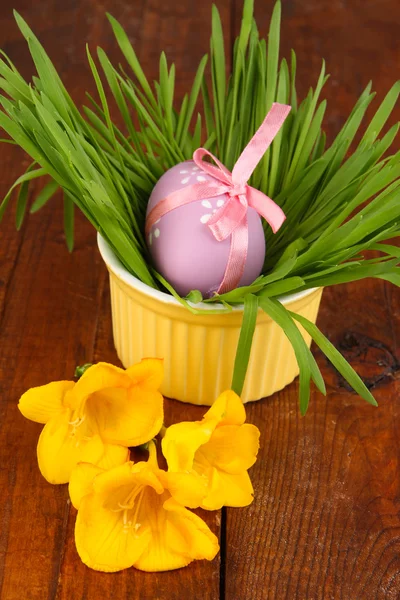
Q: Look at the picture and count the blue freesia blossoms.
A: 0